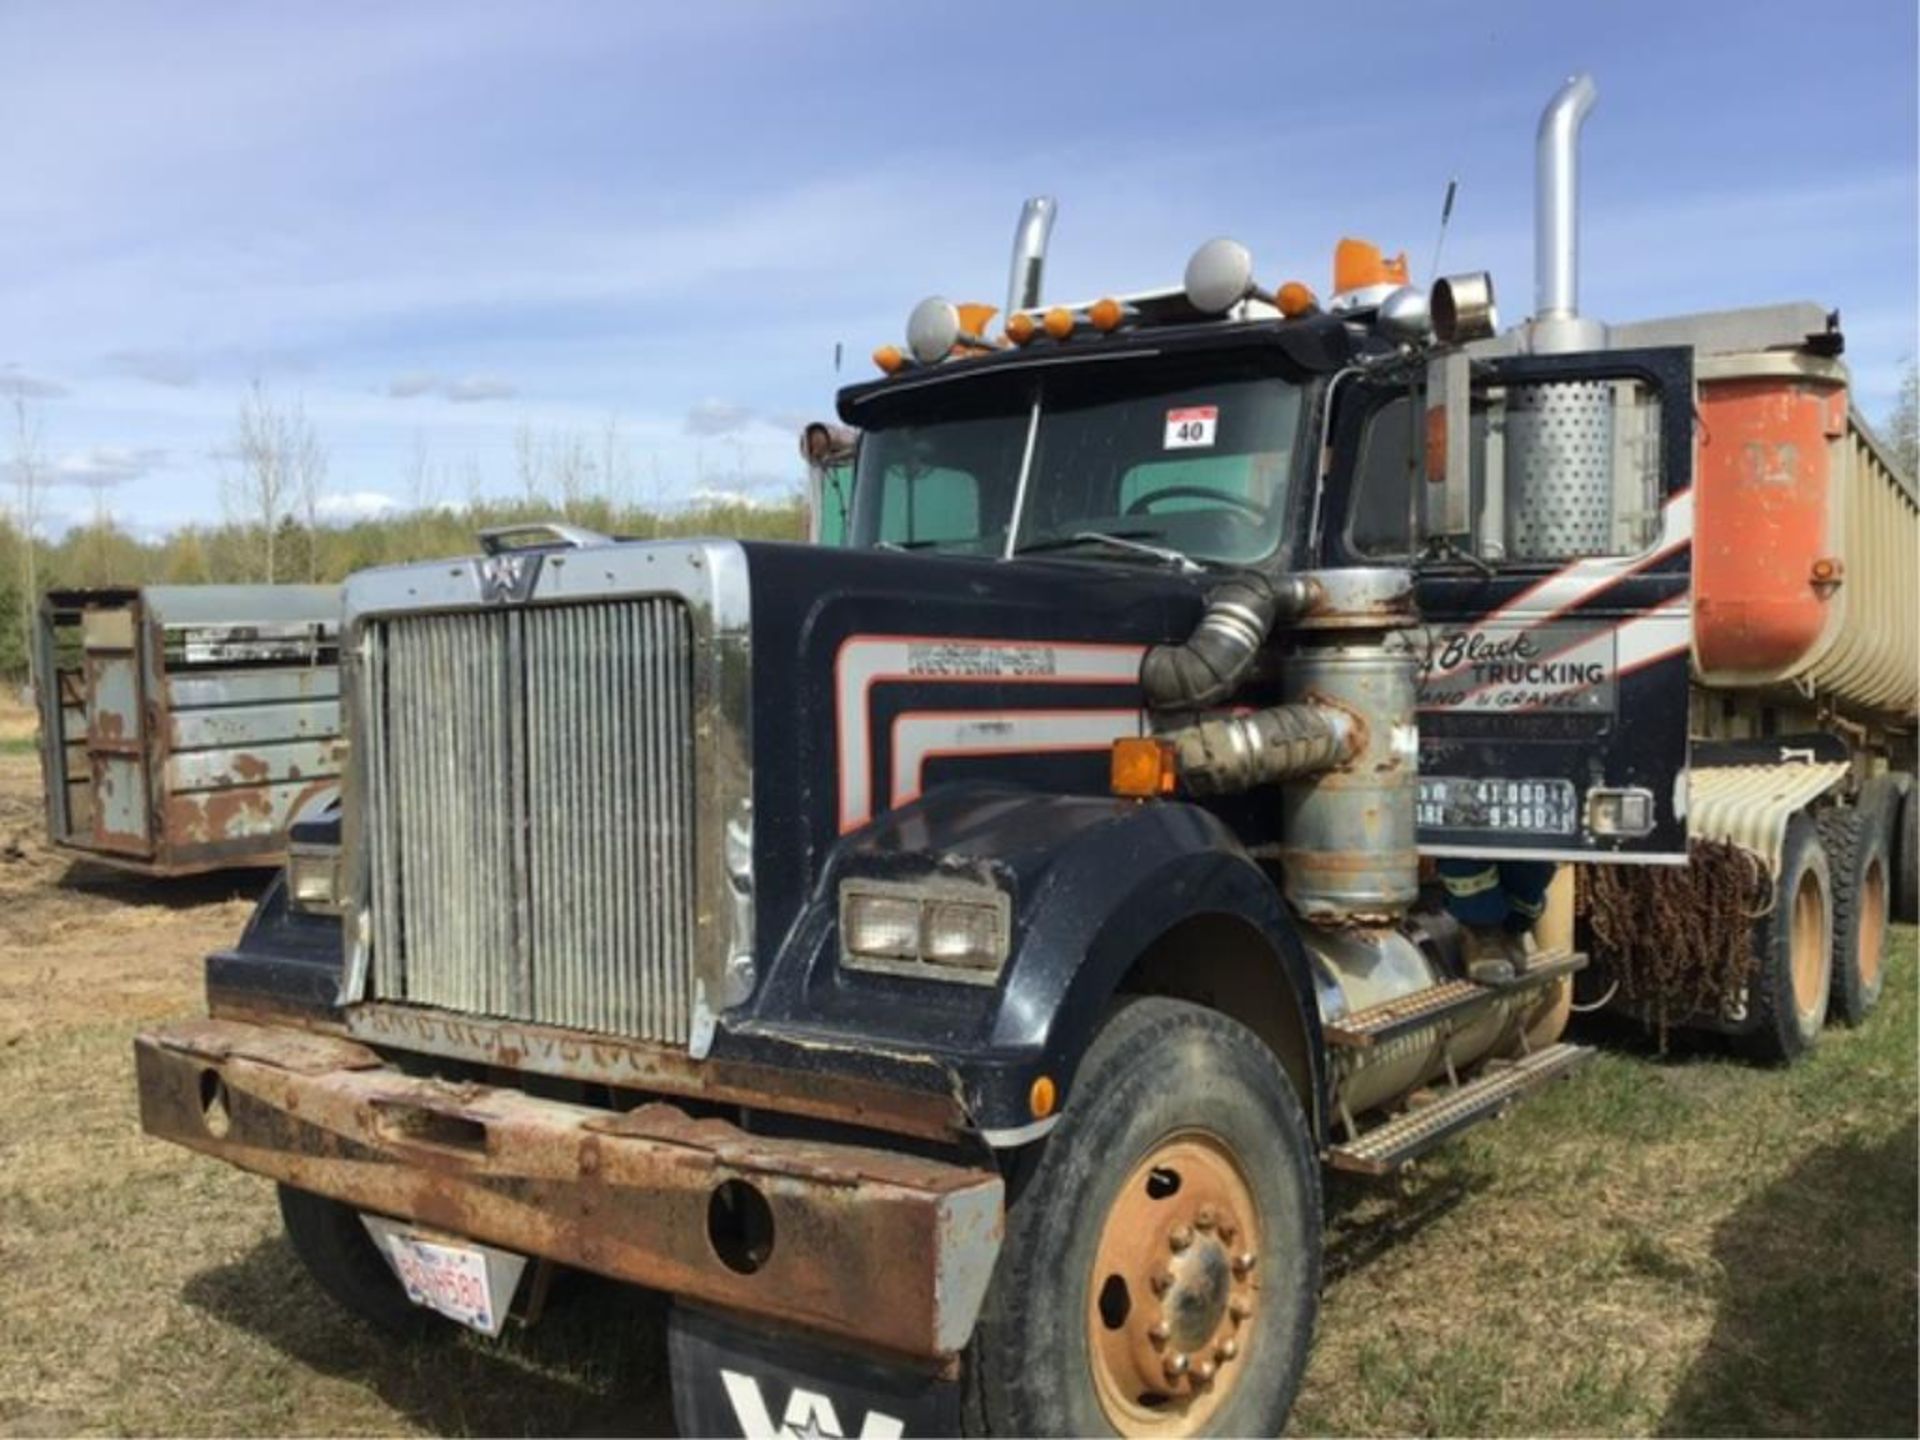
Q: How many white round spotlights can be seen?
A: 2